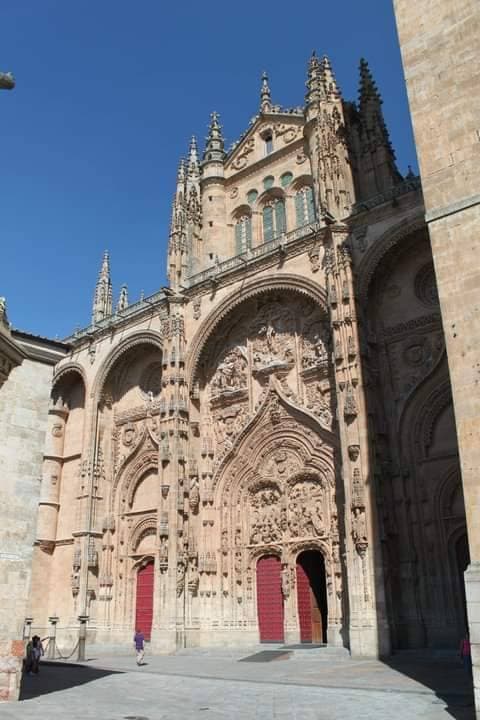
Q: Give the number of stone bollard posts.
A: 3